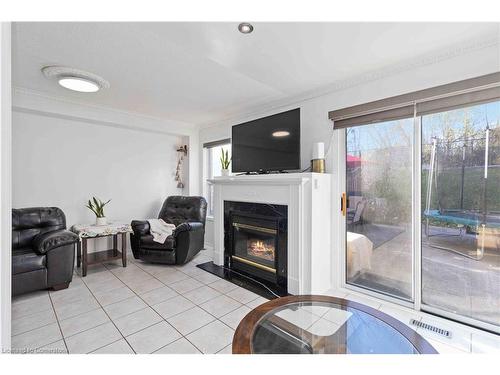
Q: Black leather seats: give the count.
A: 2